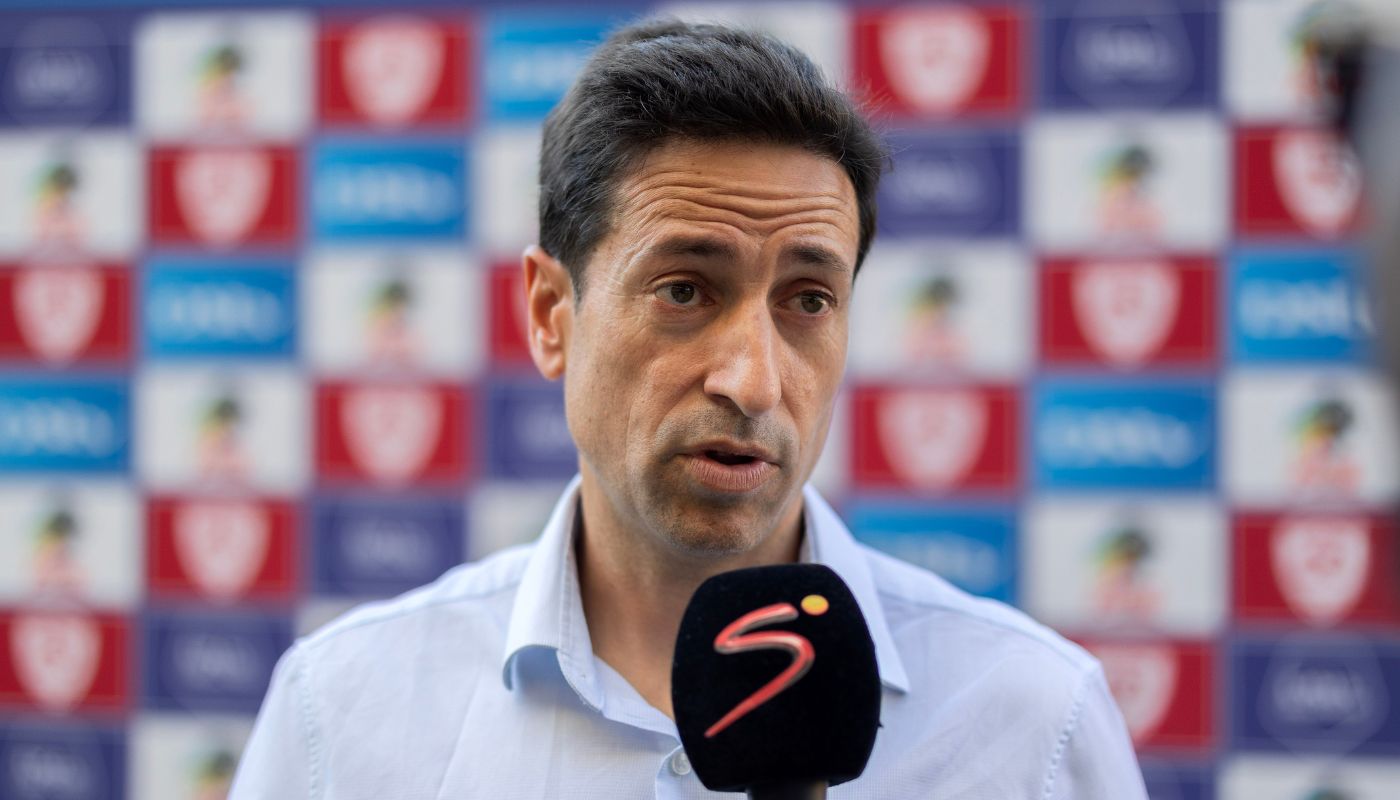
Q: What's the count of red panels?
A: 13